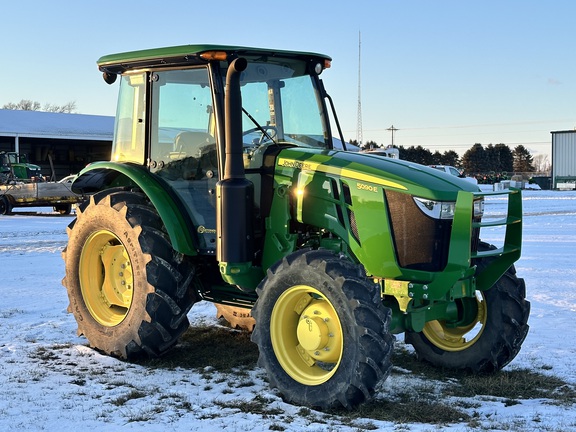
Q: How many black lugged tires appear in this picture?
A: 4